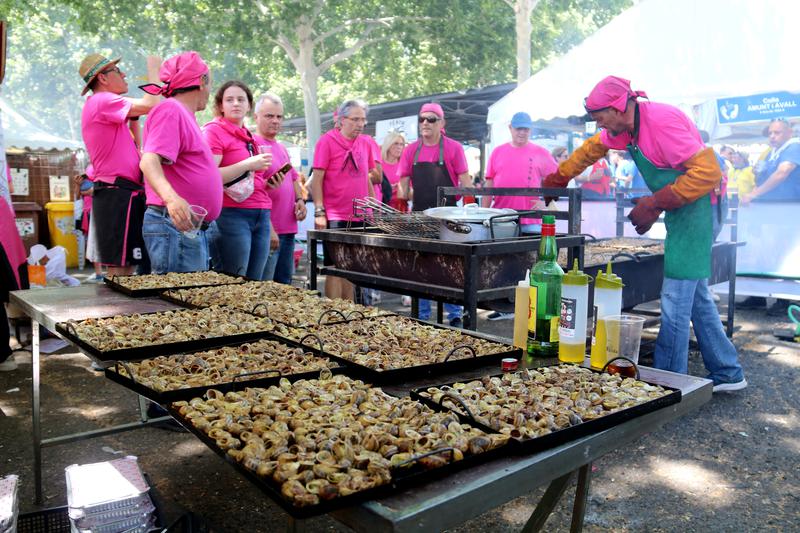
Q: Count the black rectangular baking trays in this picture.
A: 8